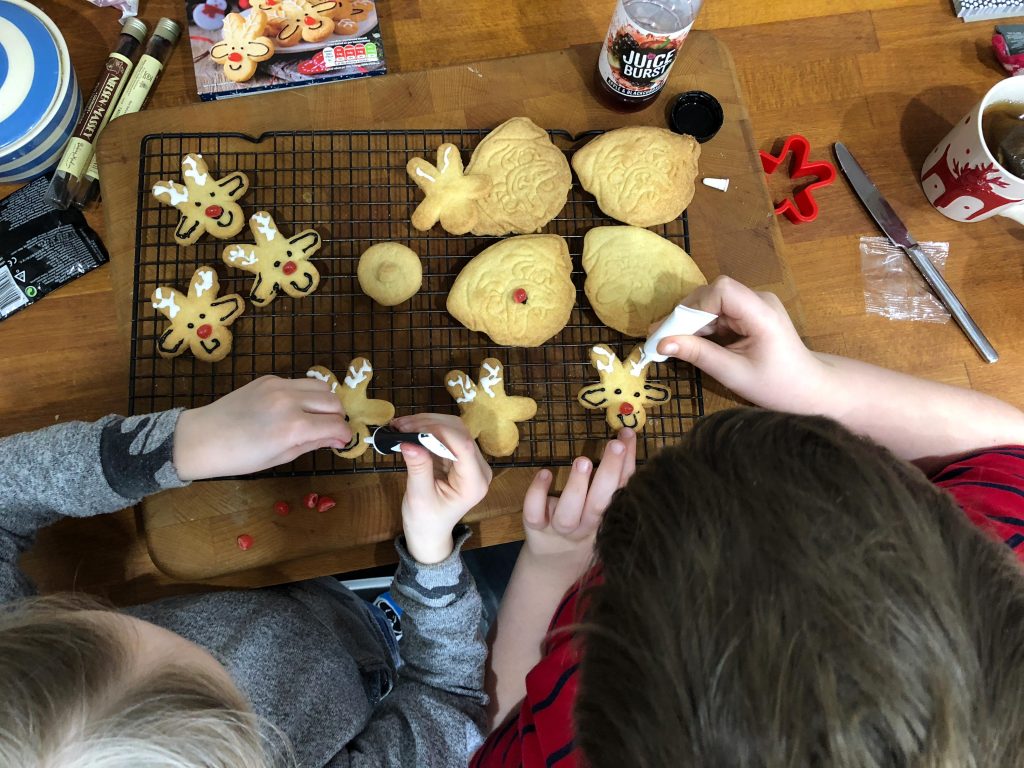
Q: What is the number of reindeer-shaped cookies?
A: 7